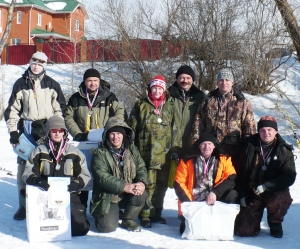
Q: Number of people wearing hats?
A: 9